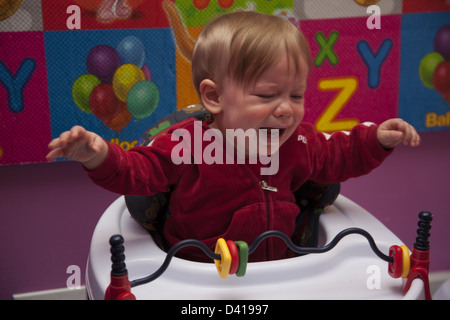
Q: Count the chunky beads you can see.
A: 5